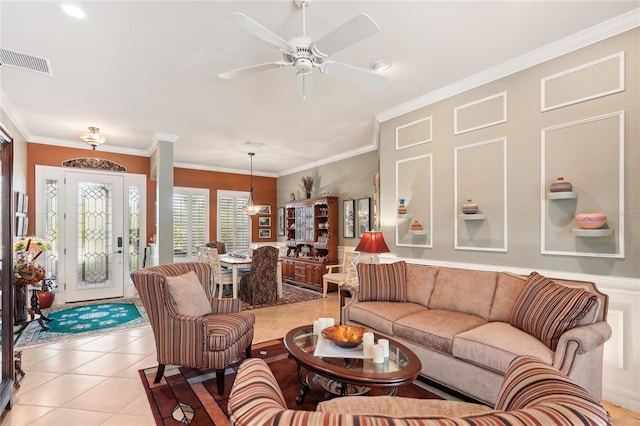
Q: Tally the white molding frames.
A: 6